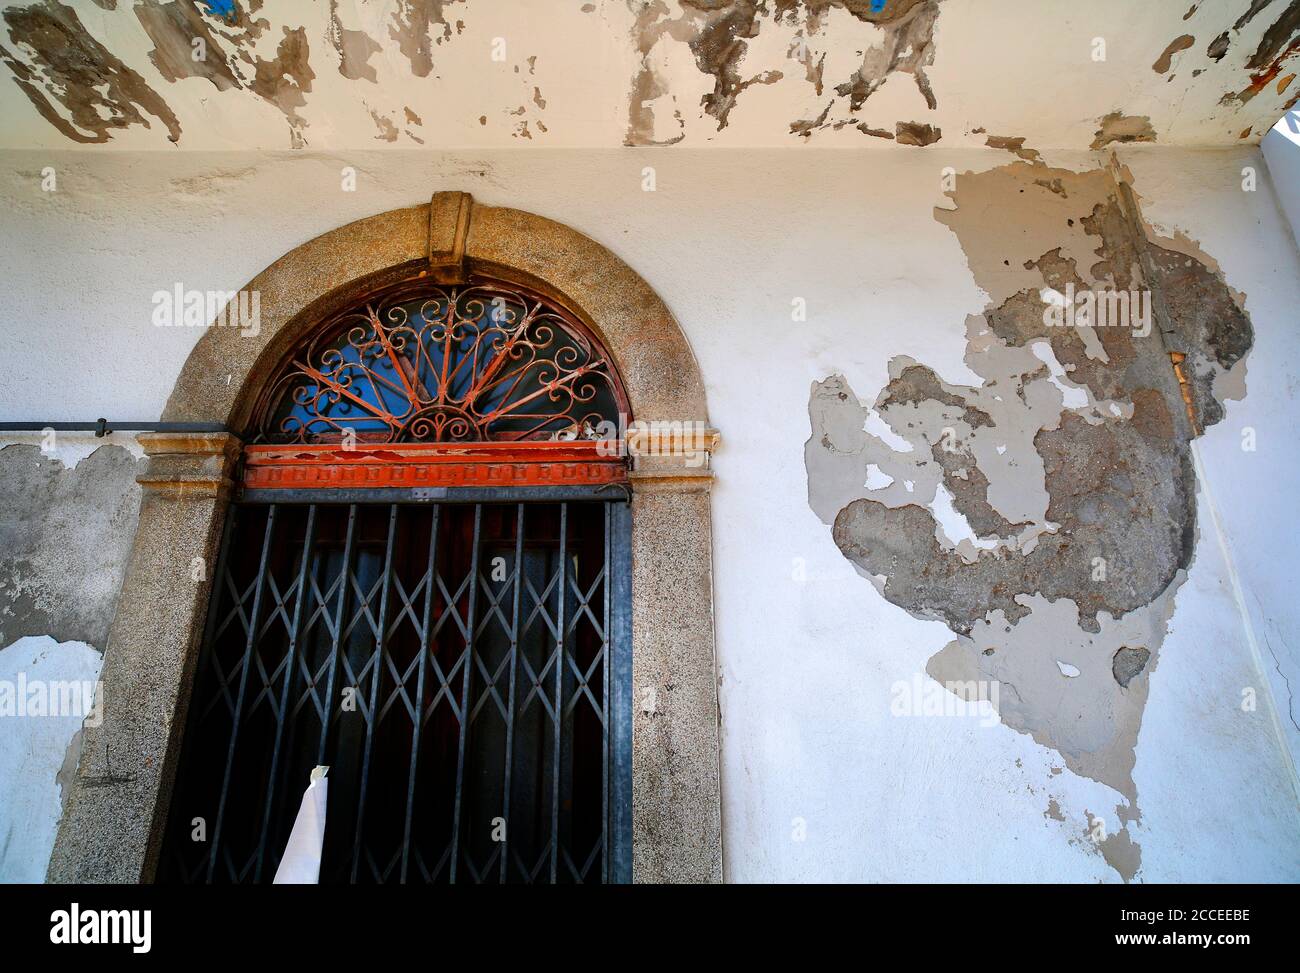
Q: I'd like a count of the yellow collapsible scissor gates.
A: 0